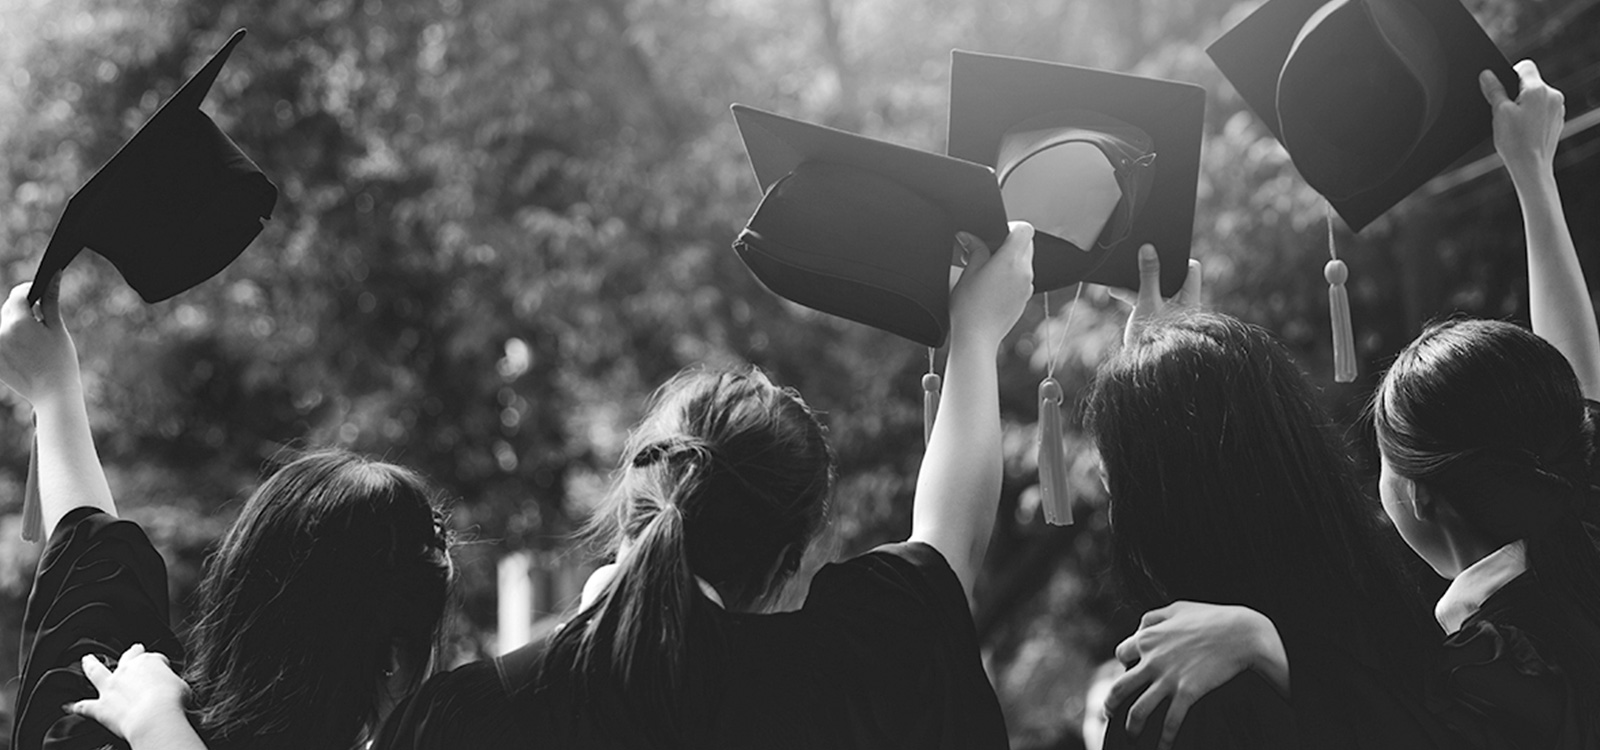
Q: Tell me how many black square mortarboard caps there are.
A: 4